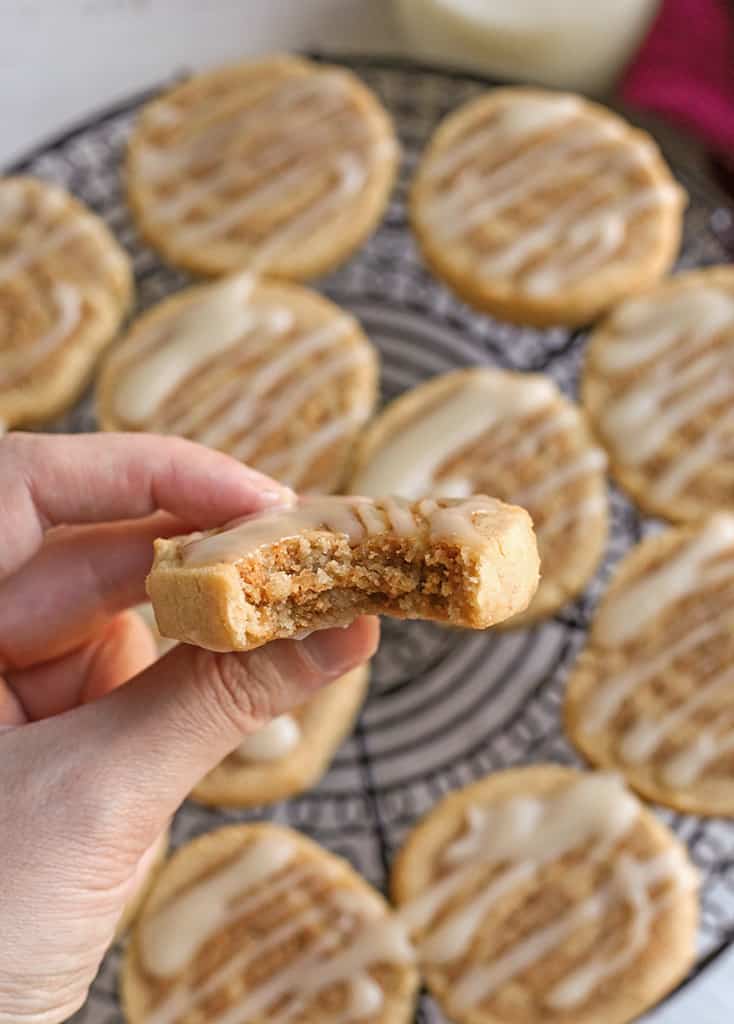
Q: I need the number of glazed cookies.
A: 11